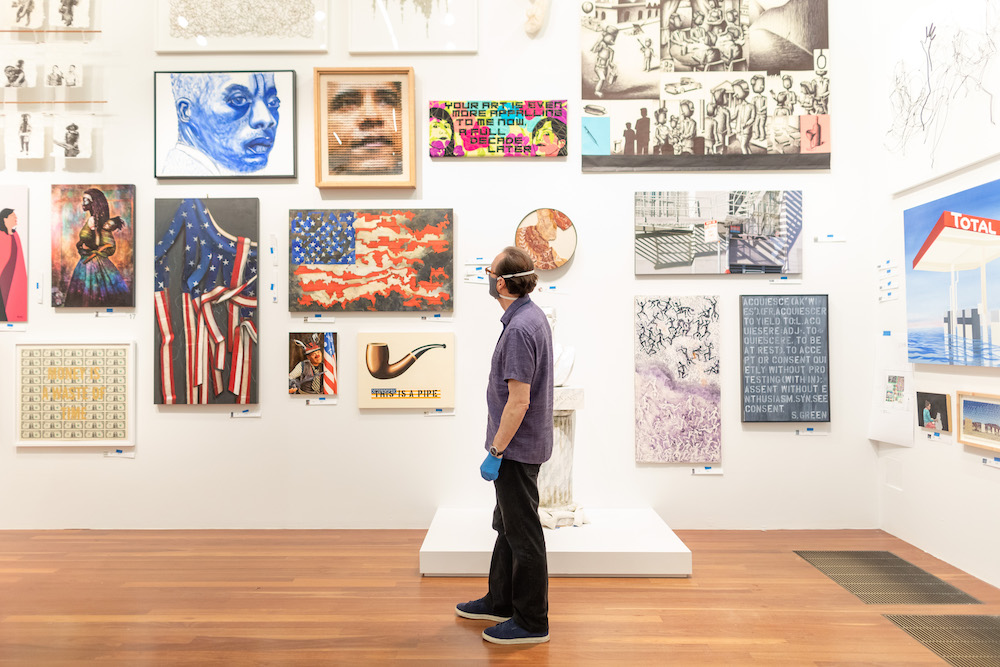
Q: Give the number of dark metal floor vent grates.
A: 2